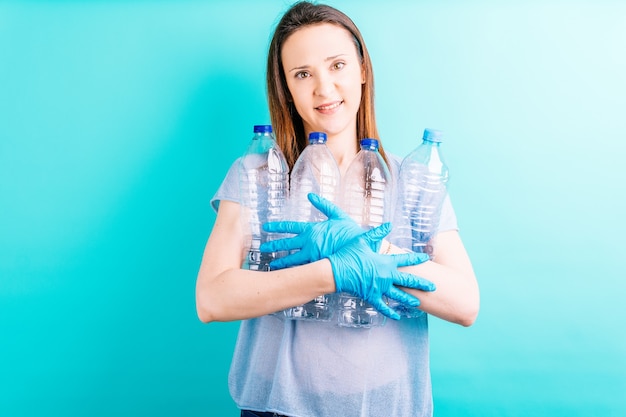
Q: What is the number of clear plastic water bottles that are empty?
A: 4